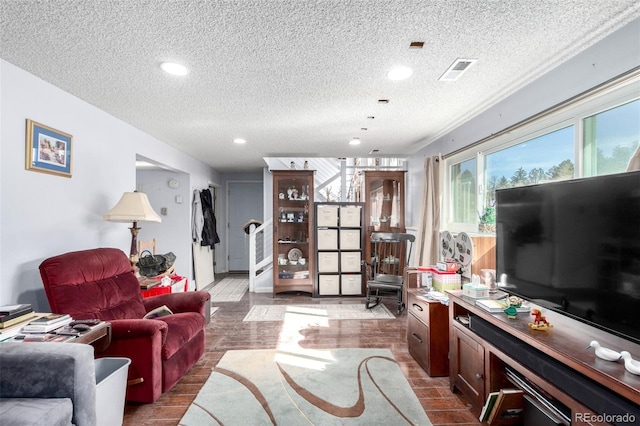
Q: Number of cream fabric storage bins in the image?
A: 8